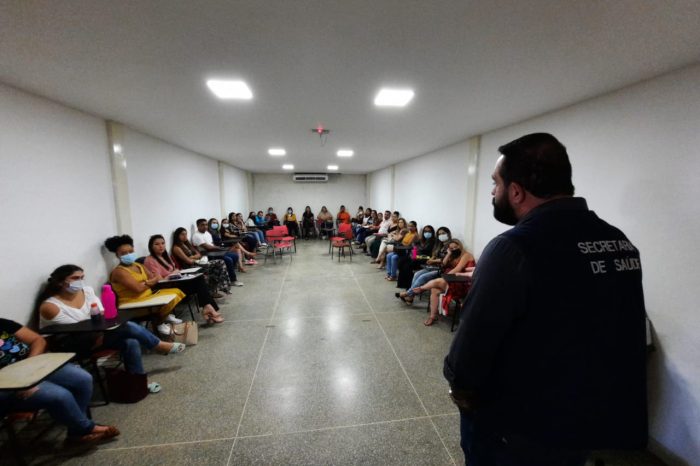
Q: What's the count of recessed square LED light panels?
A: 6